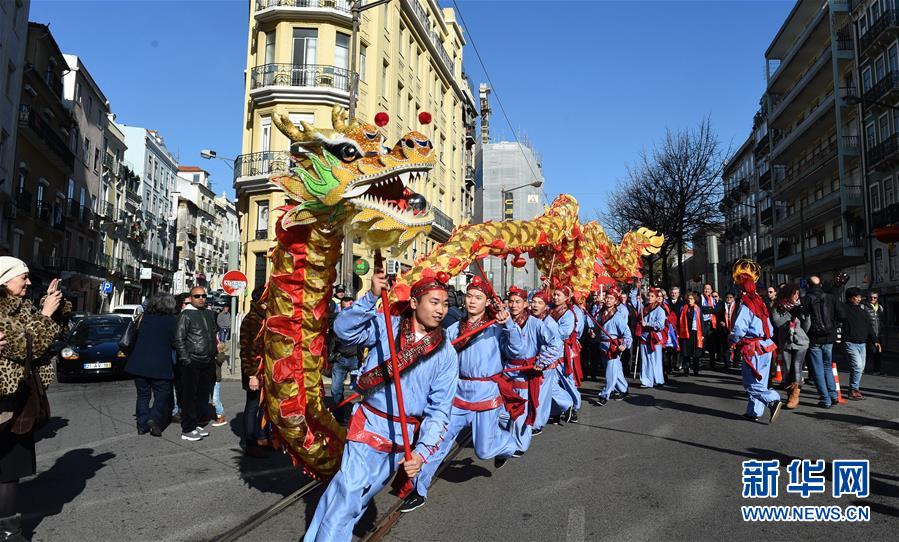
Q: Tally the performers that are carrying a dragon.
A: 7